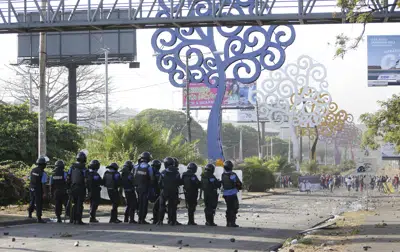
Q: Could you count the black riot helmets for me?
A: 13